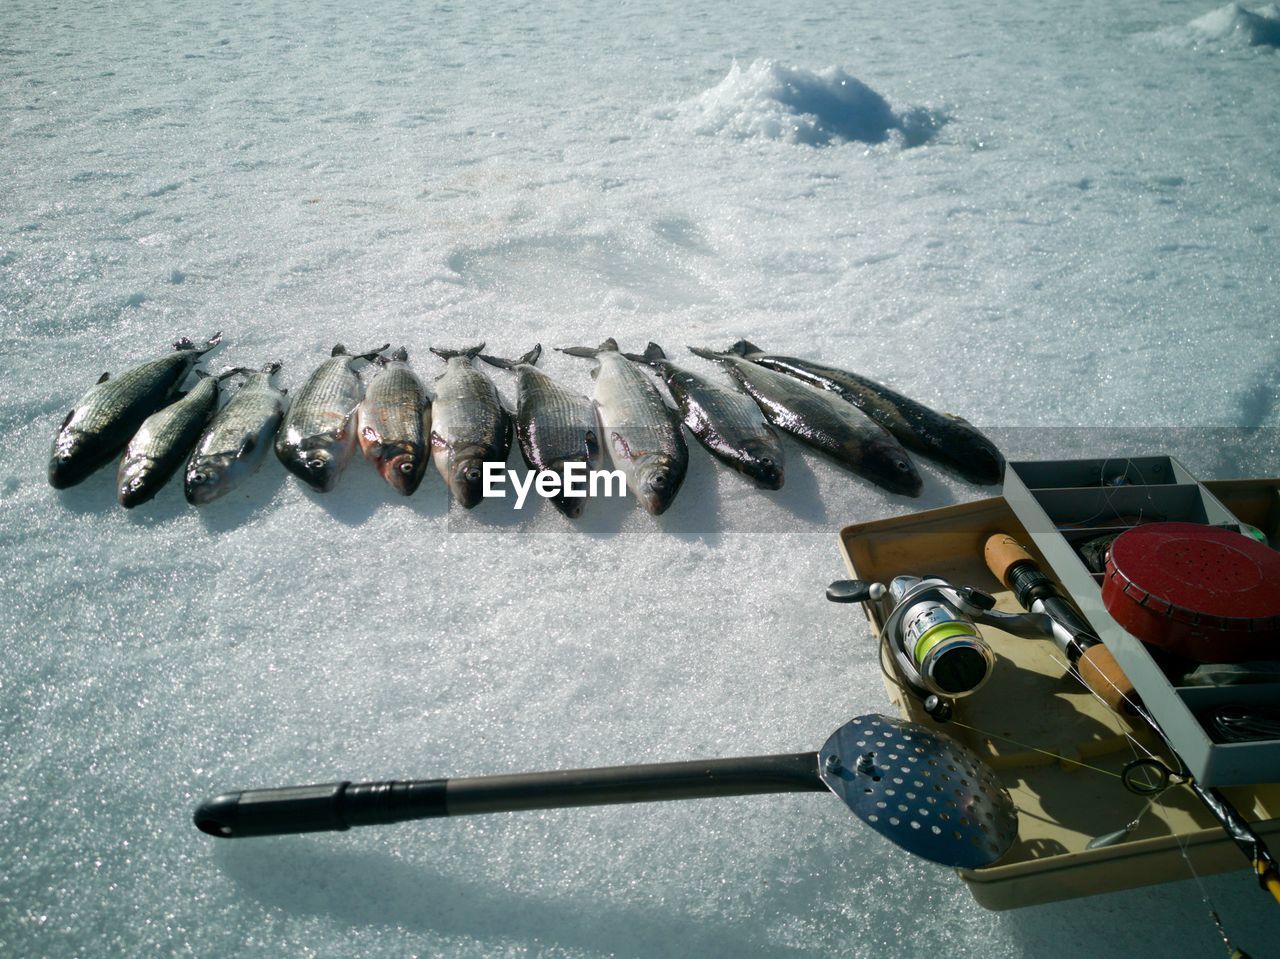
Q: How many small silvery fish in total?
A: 11